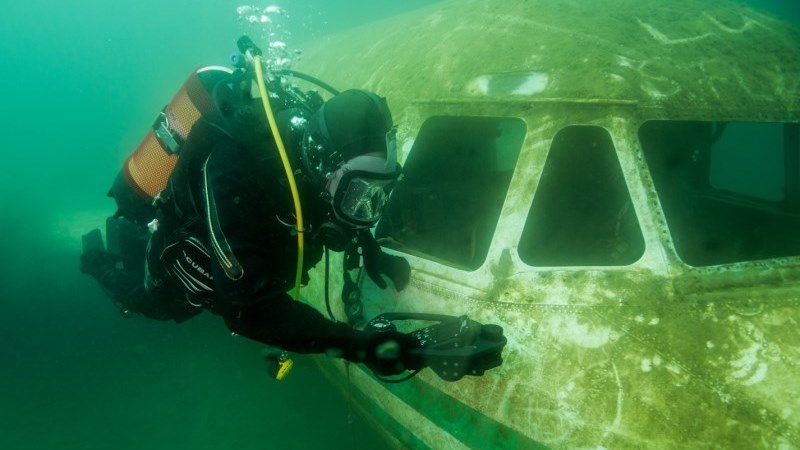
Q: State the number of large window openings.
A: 3